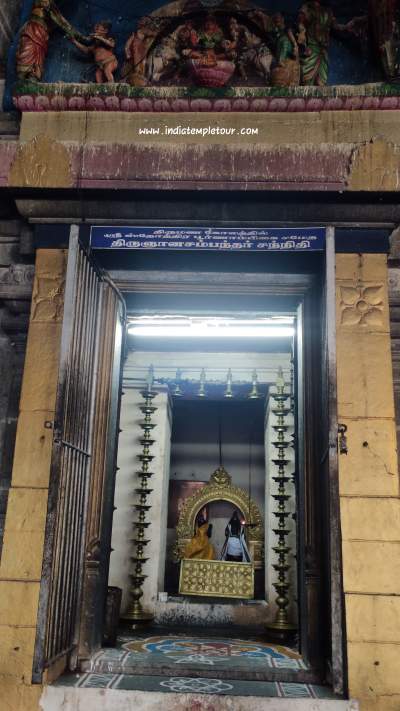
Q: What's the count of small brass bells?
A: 4